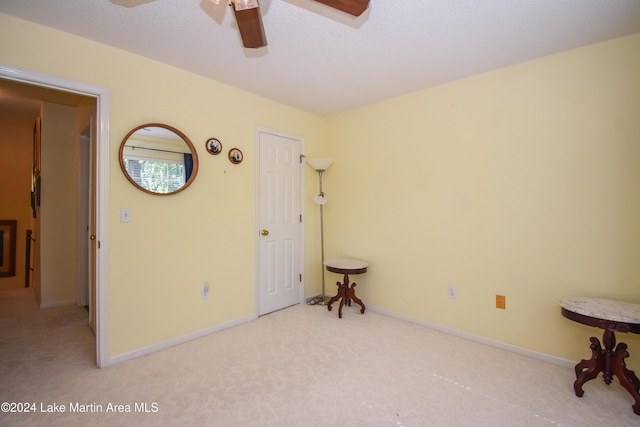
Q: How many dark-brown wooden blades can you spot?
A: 2